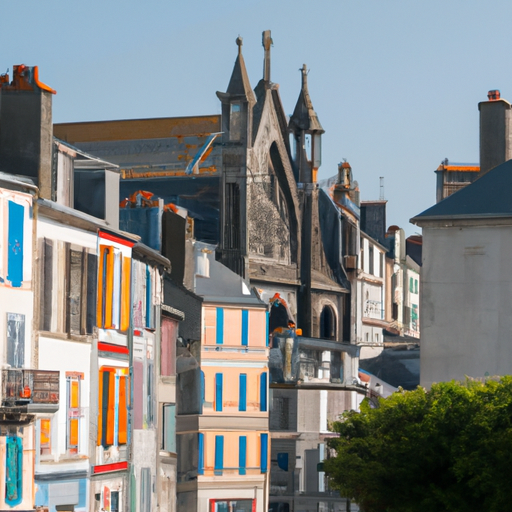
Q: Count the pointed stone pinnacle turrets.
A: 2